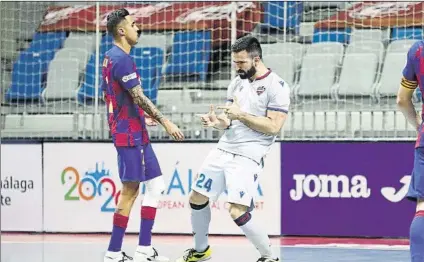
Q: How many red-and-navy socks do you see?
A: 3